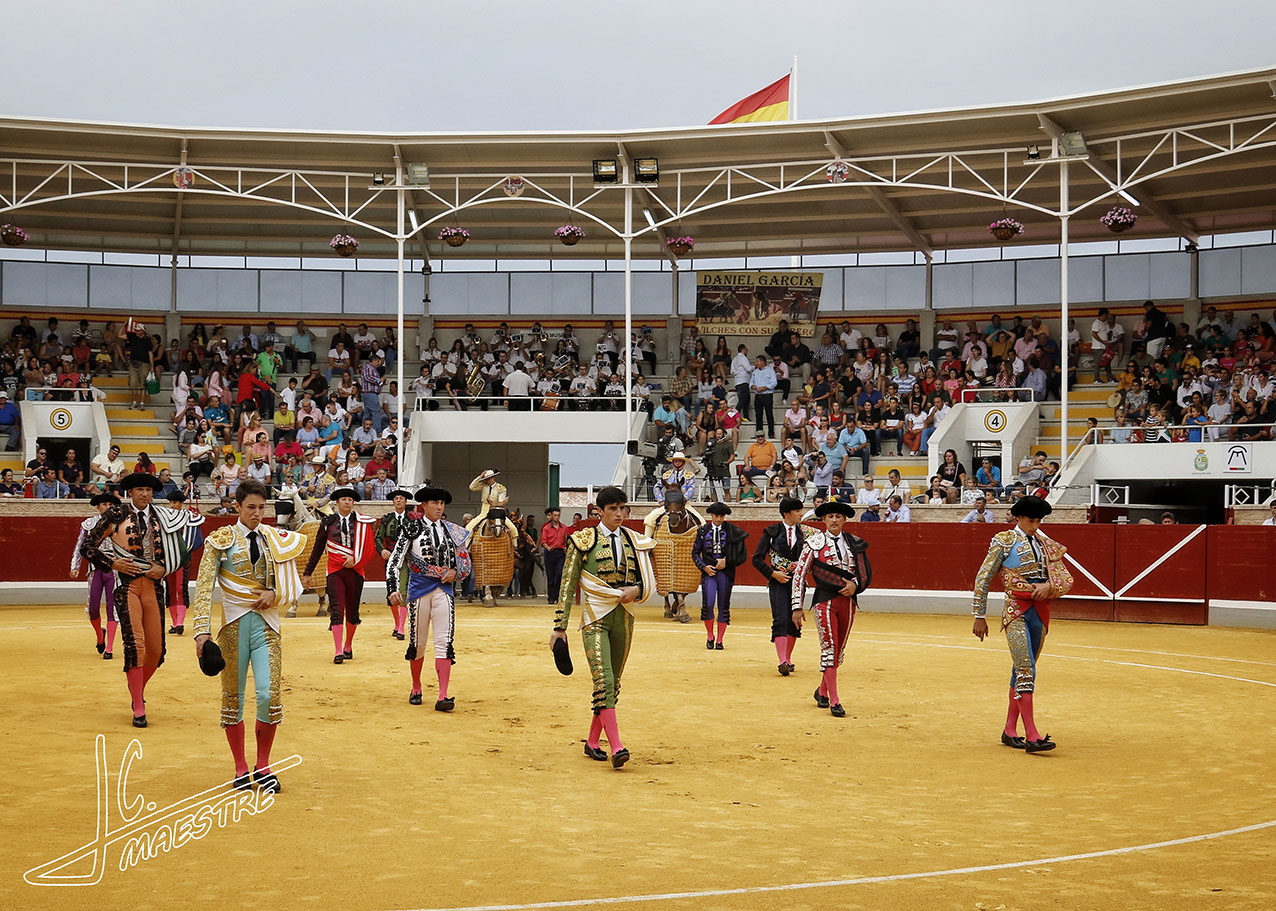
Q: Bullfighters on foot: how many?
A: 12